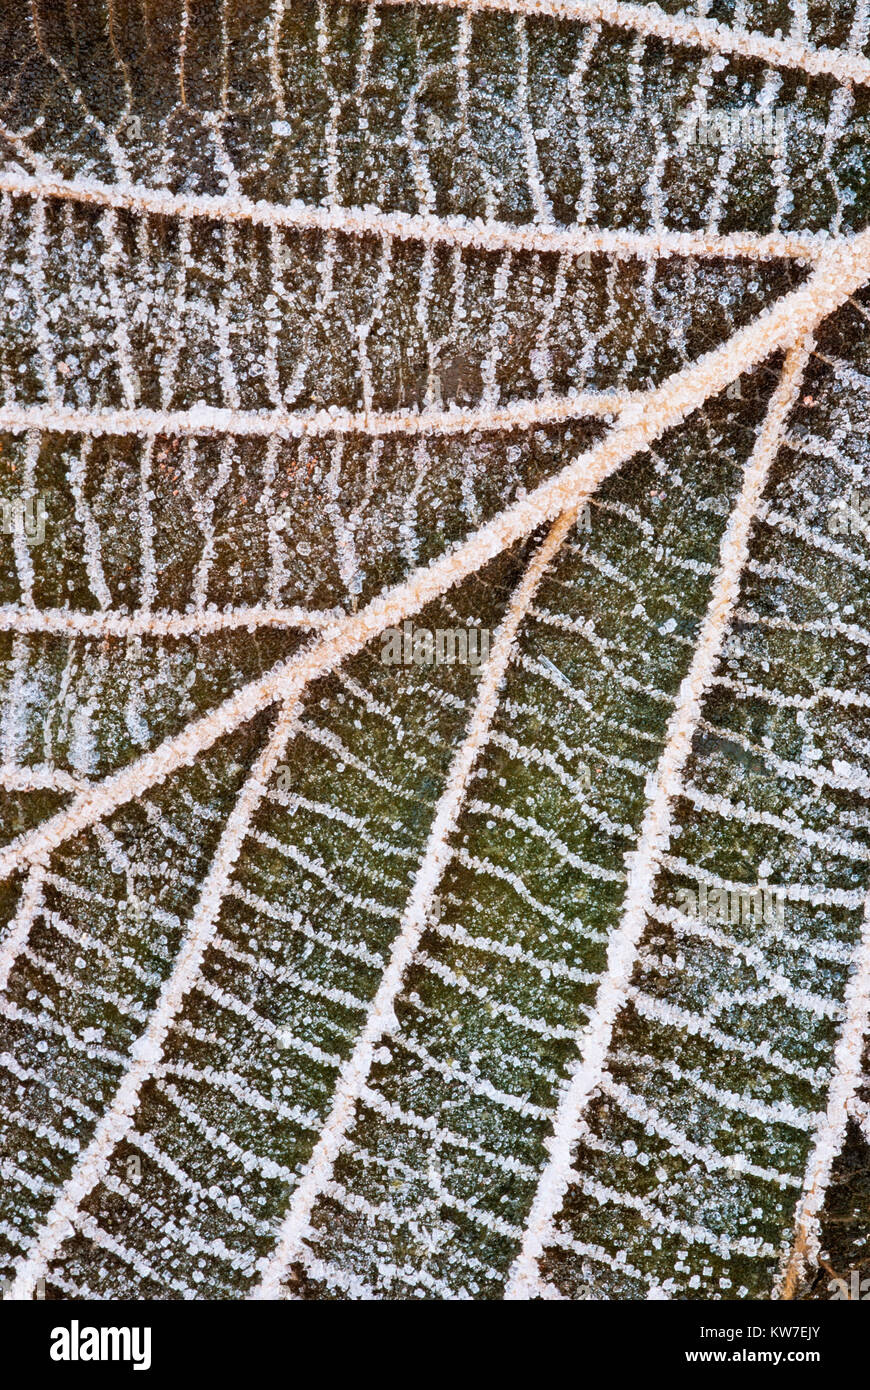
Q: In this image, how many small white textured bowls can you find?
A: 0